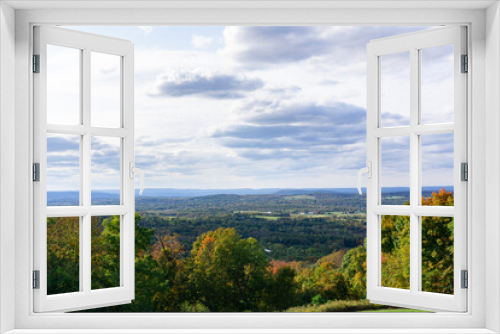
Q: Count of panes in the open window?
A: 12